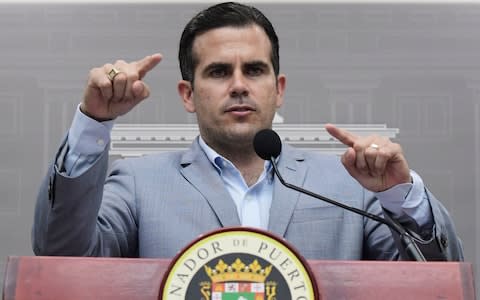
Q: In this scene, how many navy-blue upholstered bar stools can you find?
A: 0